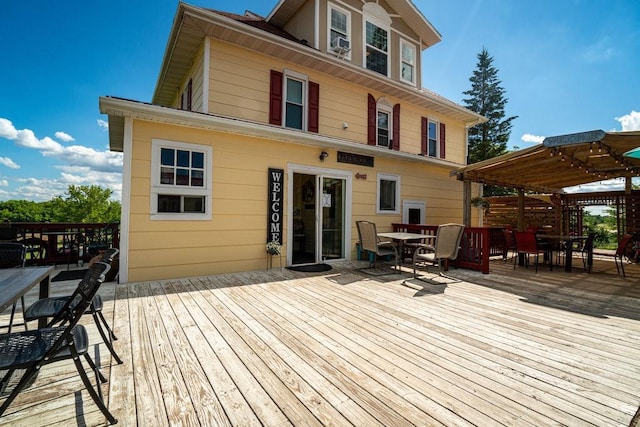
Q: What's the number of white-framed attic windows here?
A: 3